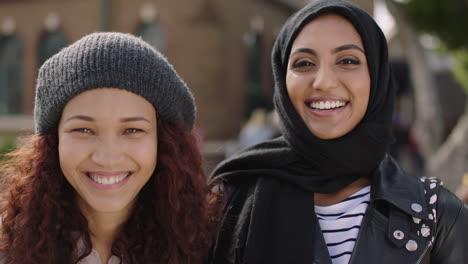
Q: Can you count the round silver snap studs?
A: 3